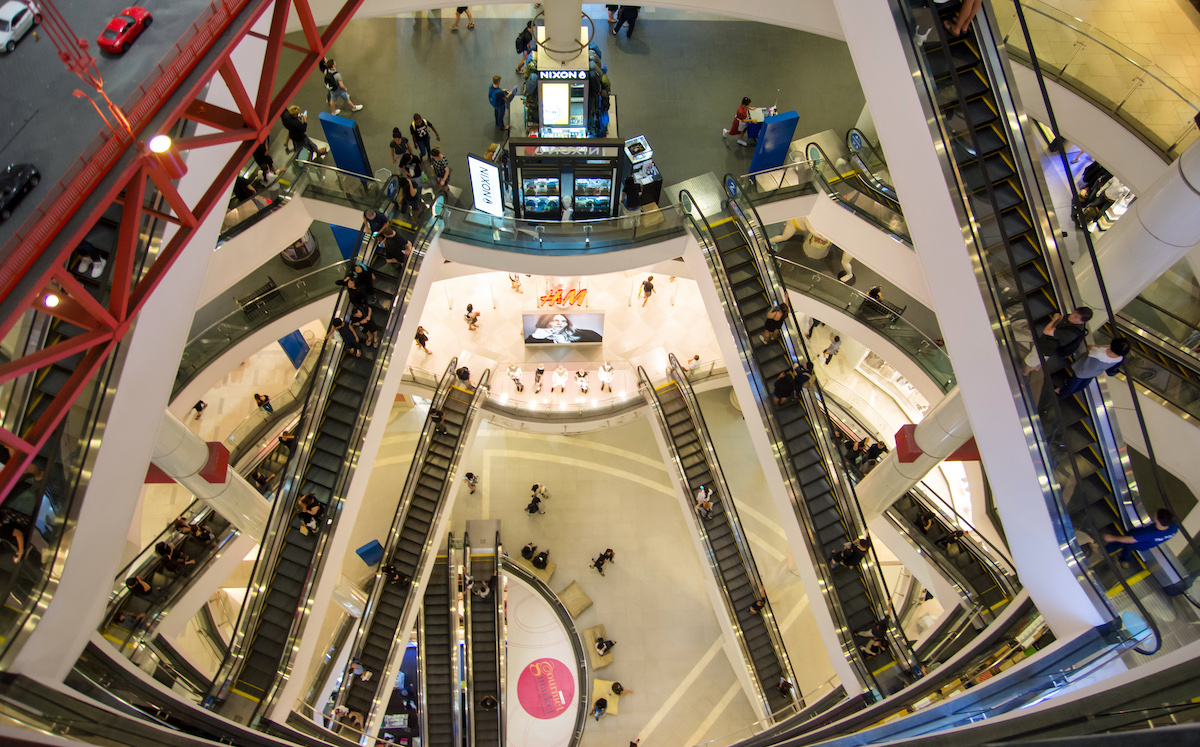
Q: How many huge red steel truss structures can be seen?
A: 1